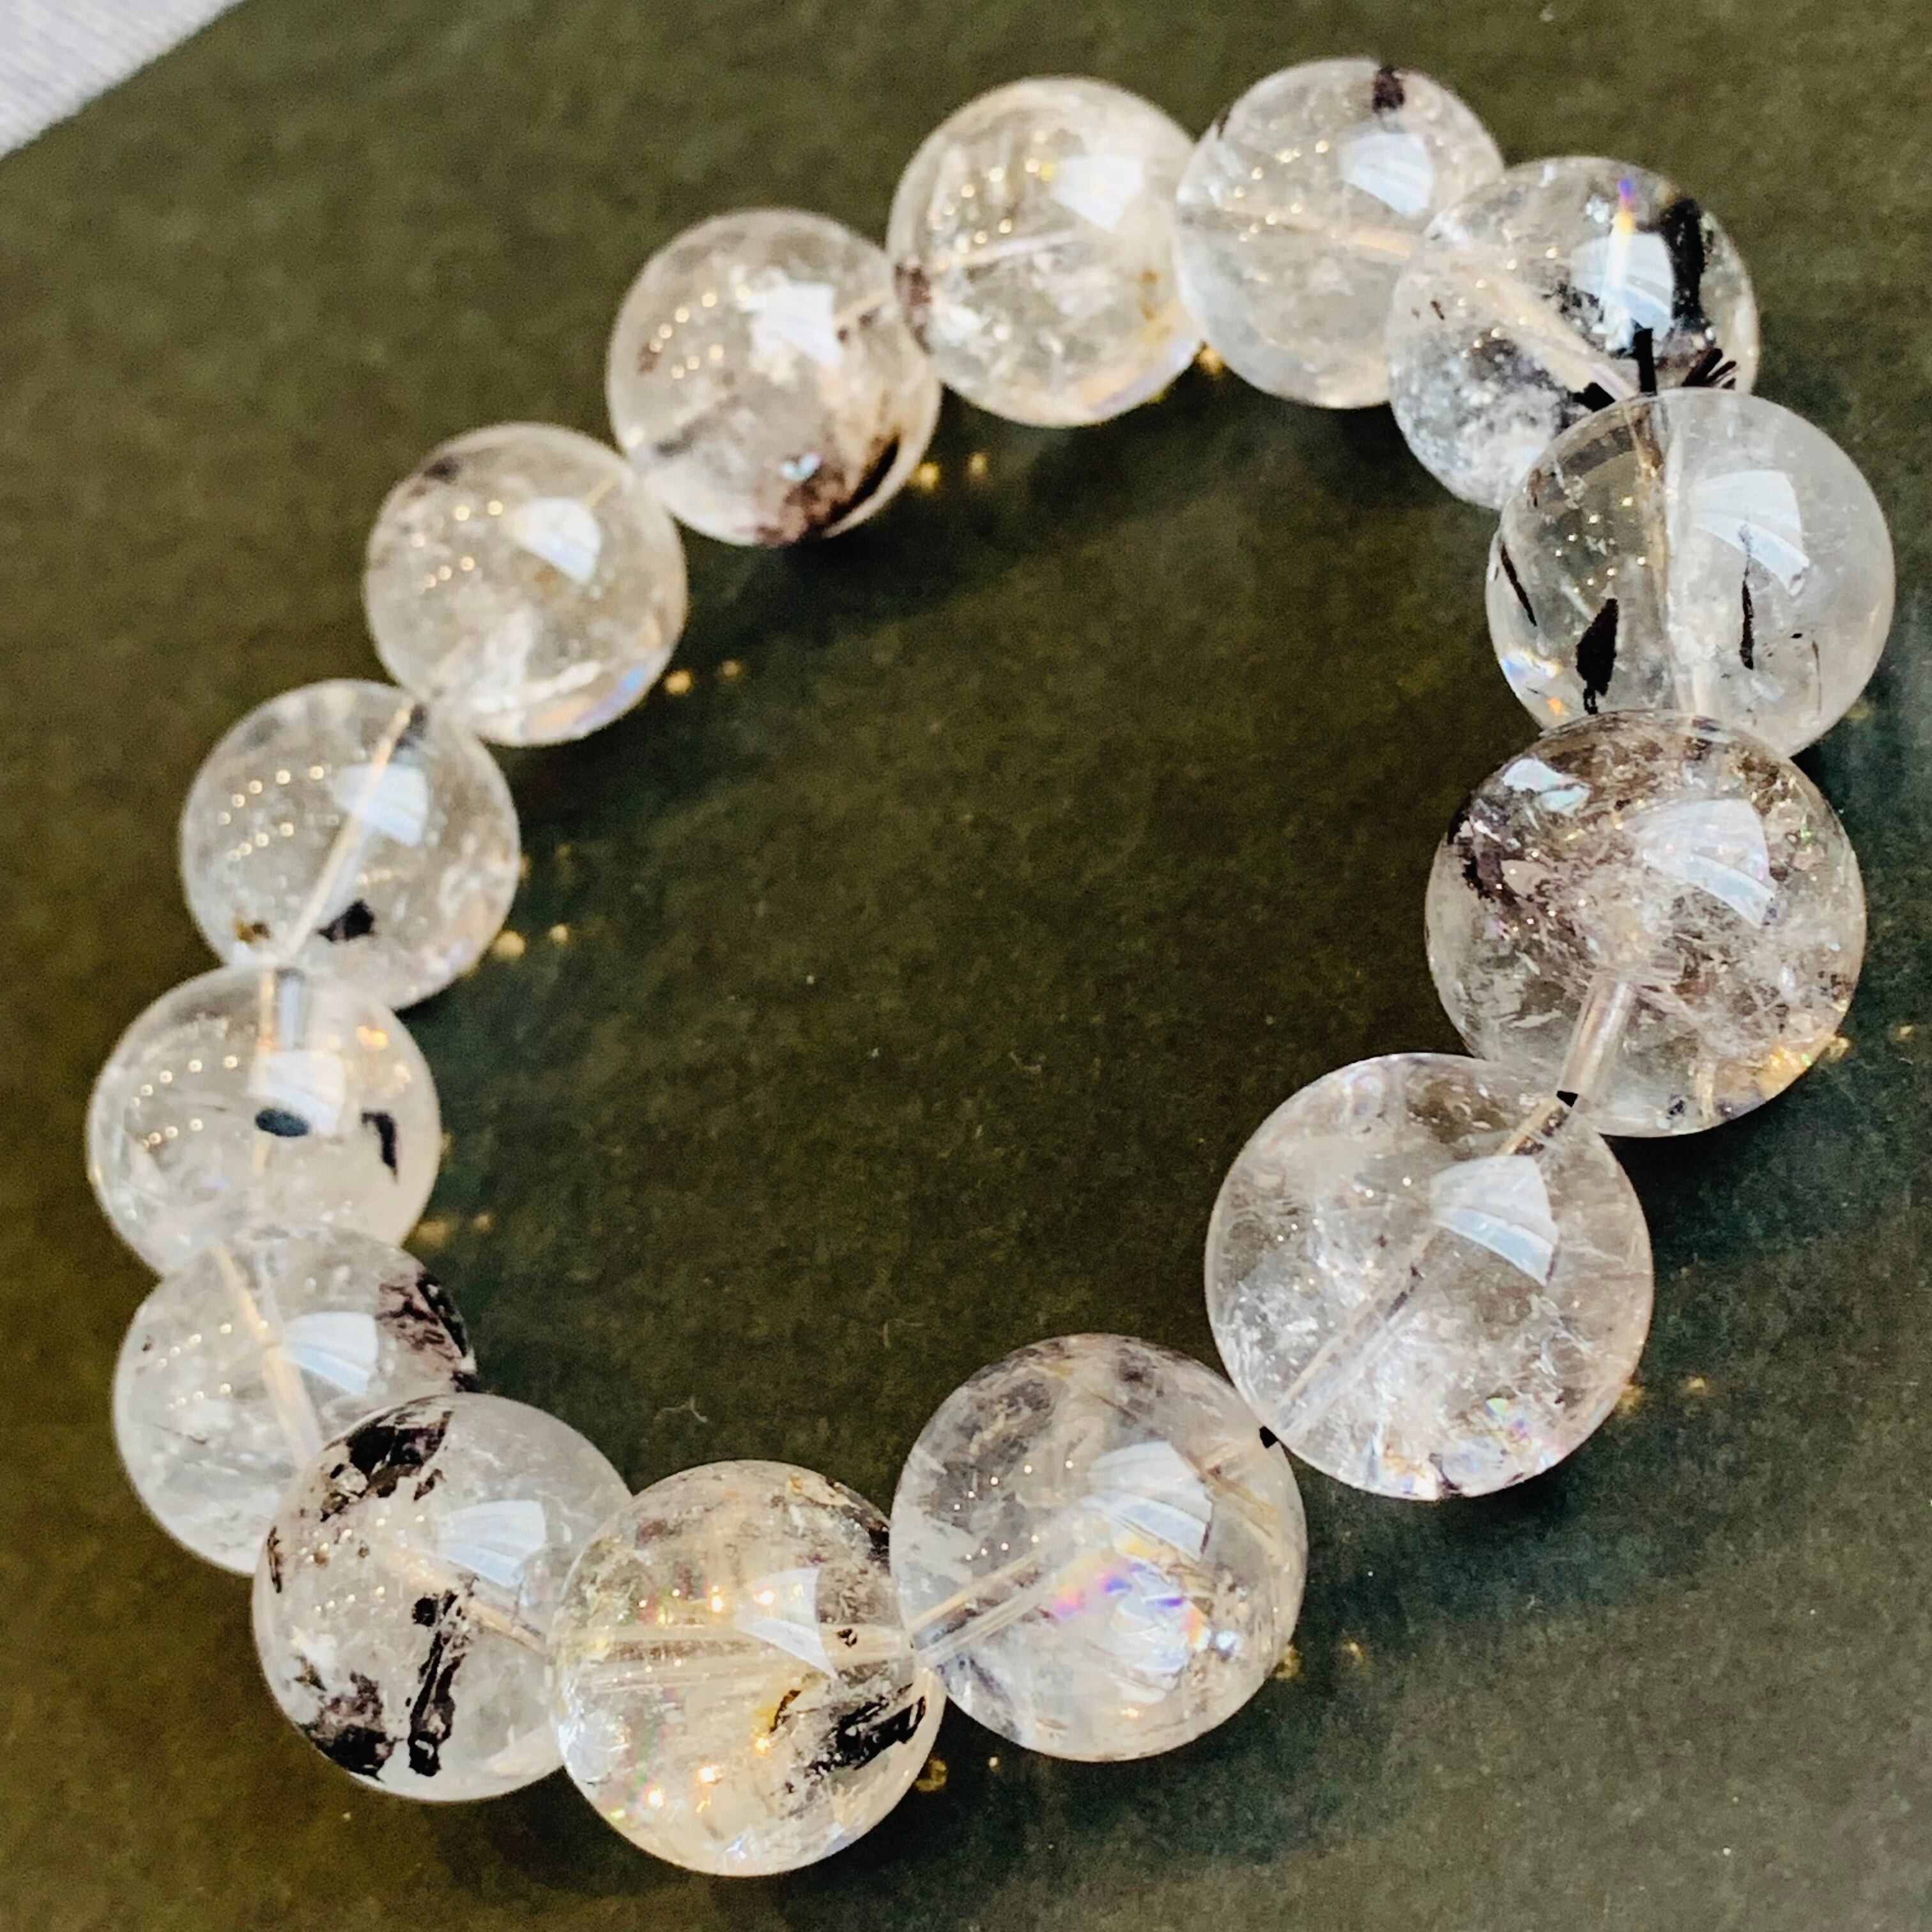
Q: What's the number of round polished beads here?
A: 14